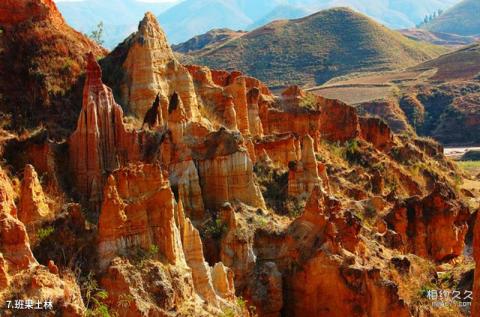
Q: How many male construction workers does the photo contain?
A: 0